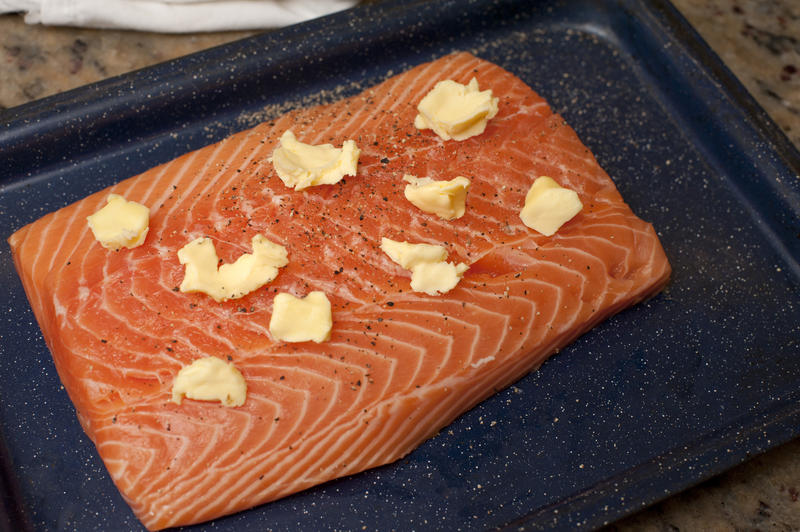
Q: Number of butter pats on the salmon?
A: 9